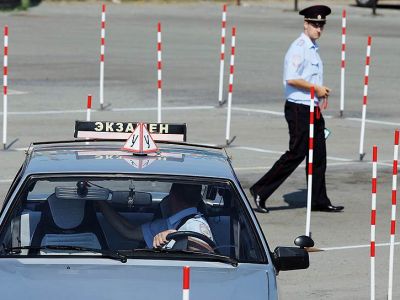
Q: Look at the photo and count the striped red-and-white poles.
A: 12